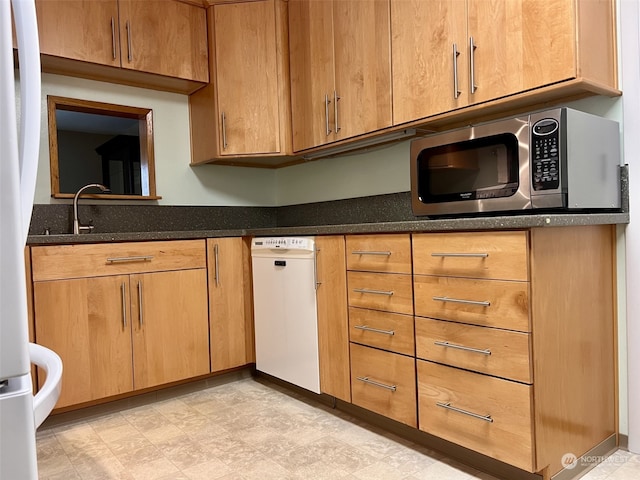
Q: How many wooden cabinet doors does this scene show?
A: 11